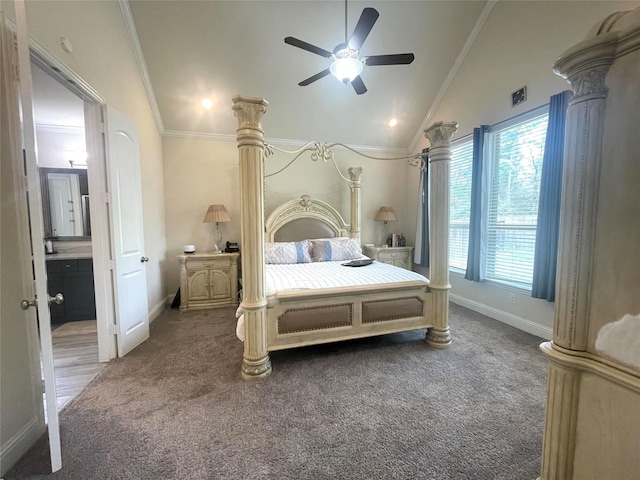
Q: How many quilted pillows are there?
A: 2